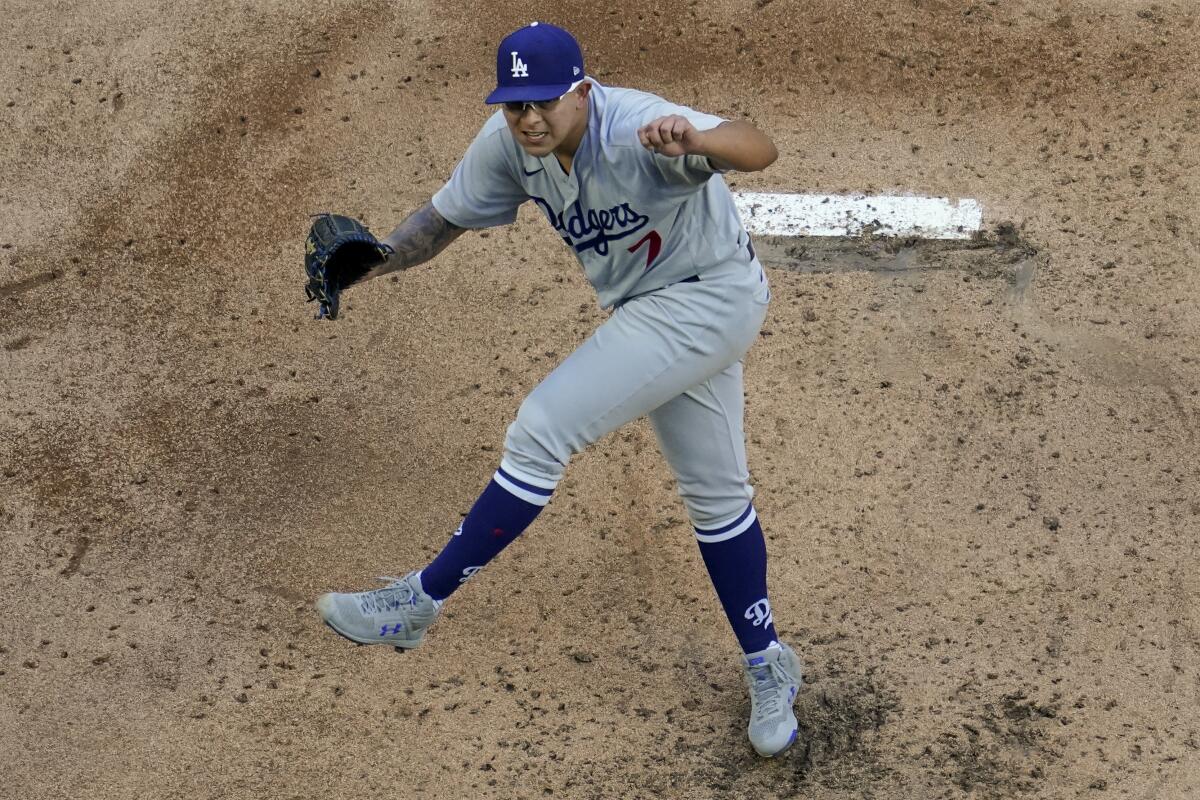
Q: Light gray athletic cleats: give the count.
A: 2